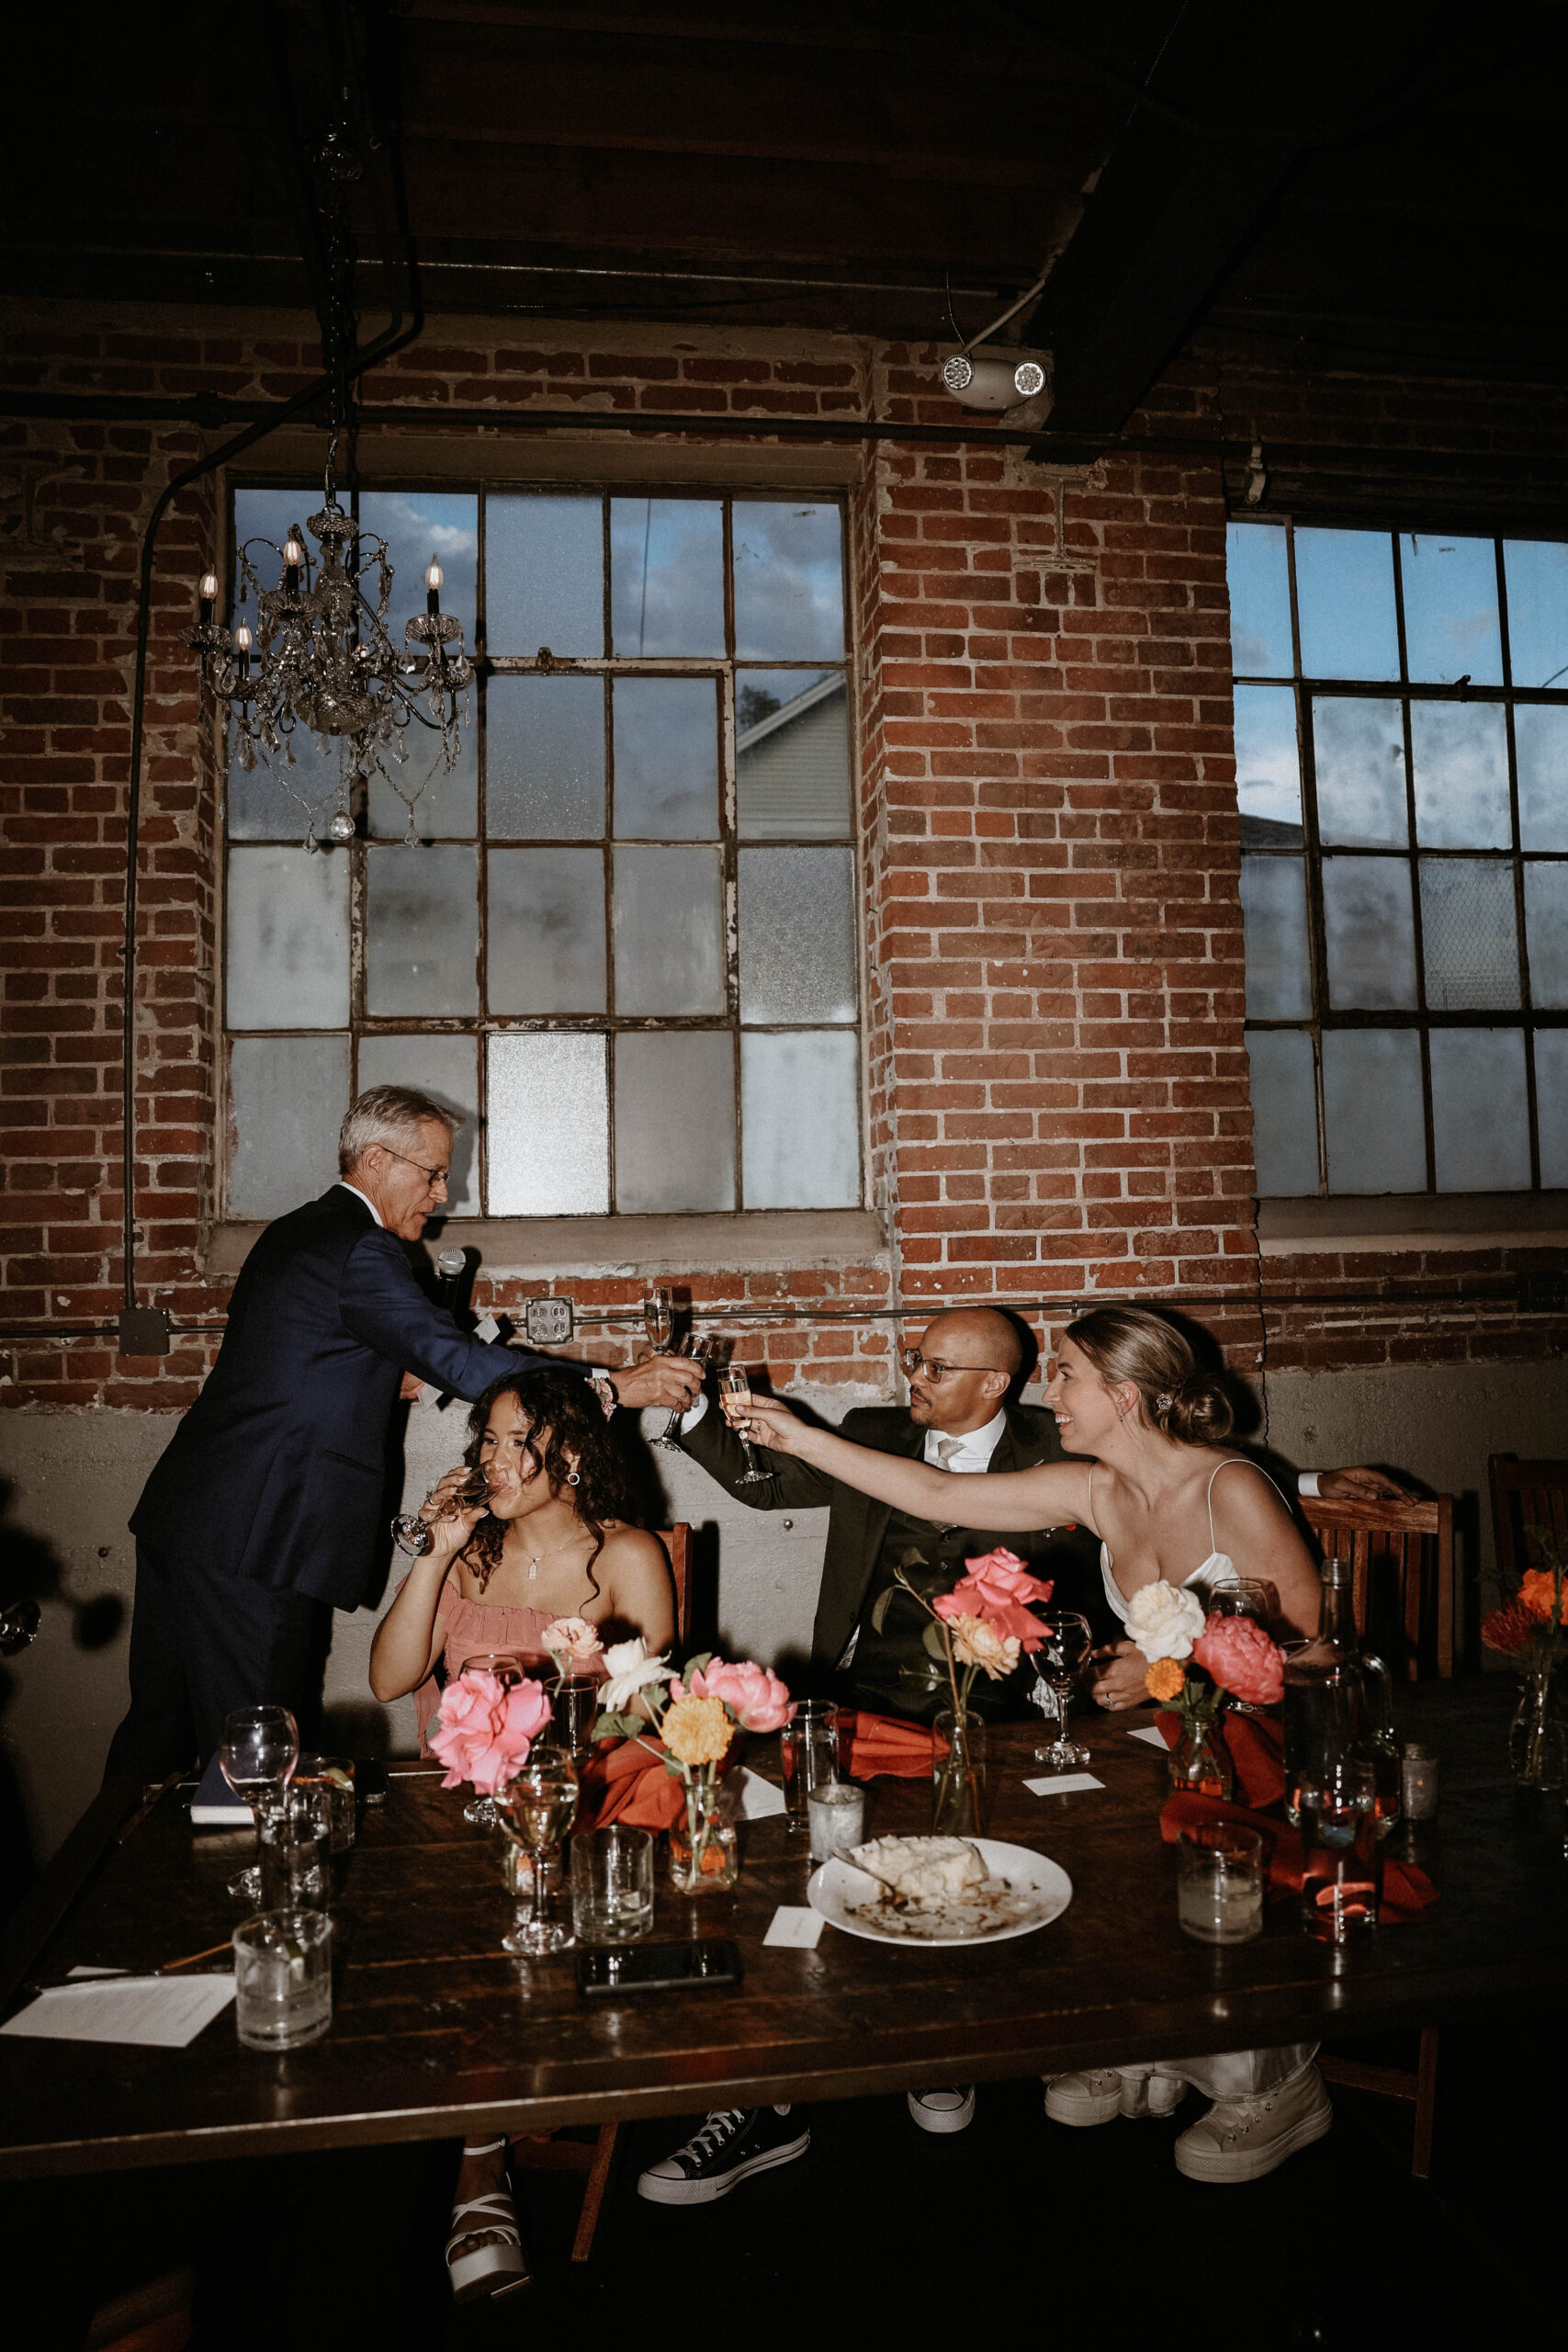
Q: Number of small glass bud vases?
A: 5